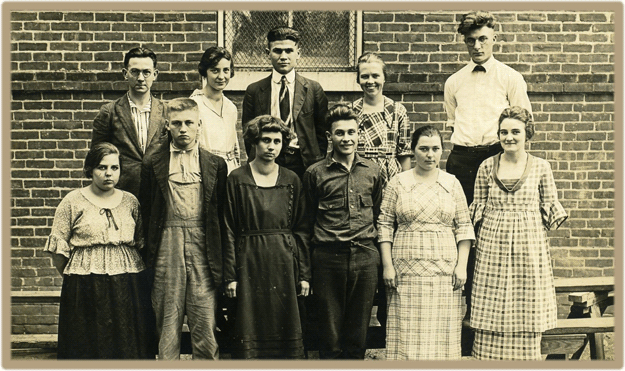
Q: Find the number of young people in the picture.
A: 11